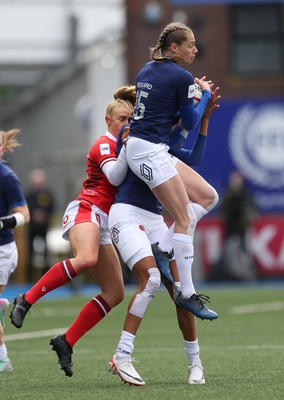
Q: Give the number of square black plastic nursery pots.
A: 0